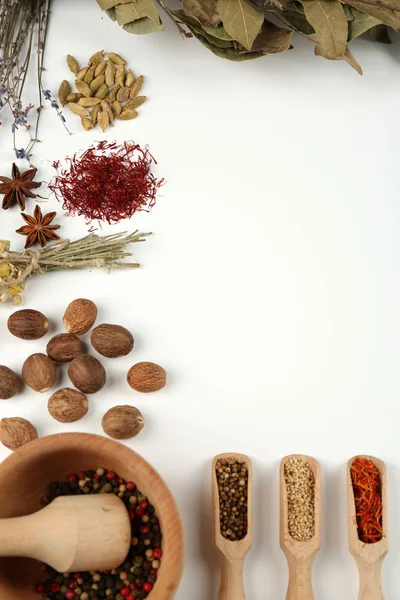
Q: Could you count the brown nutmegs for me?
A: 11